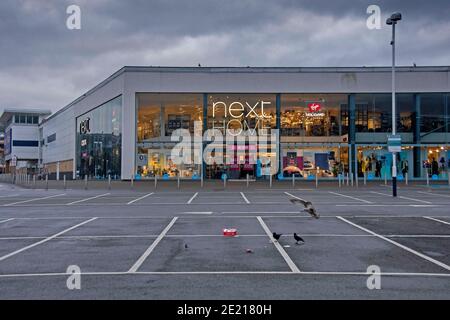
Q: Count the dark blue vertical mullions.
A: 4